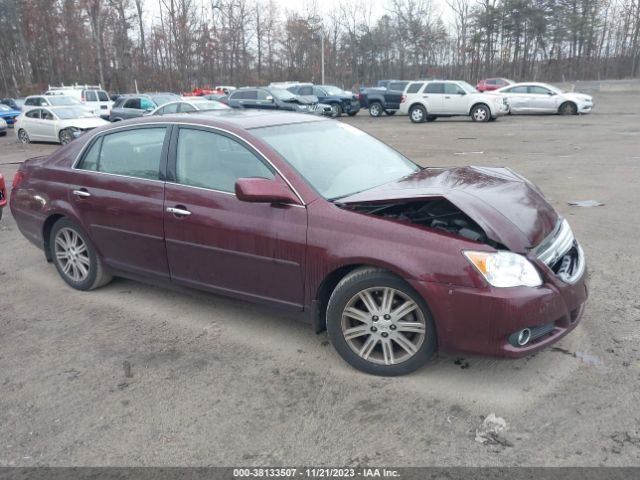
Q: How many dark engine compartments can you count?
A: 1